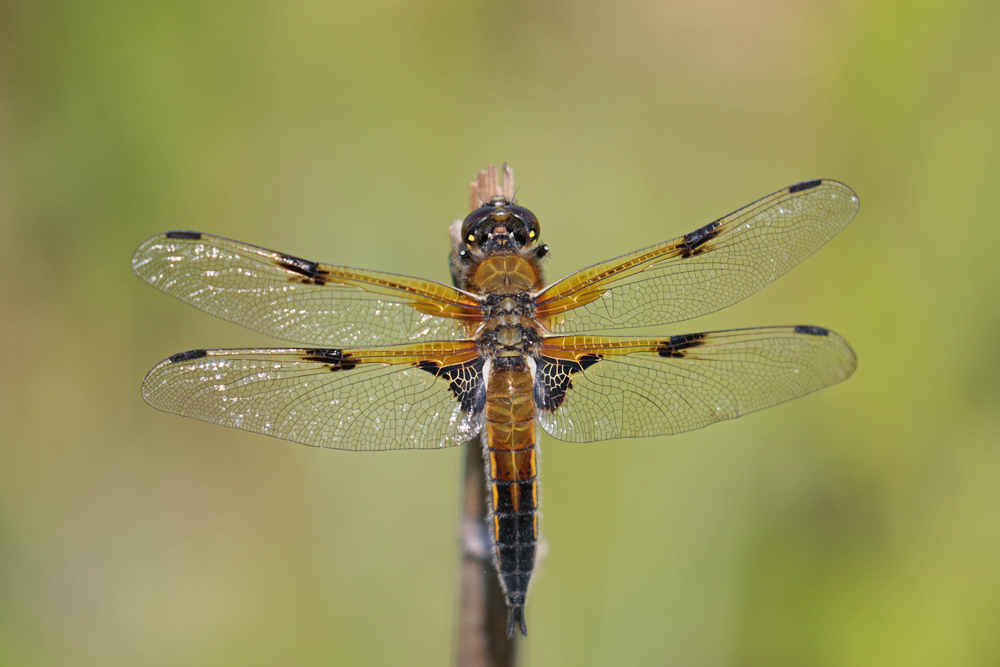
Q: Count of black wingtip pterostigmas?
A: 4